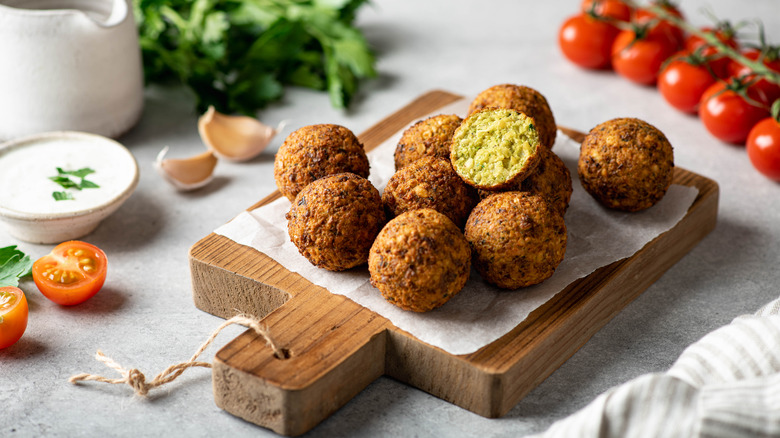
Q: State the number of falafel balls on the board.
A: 10